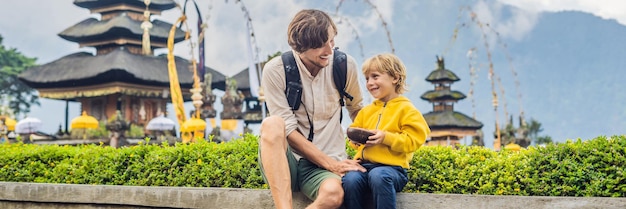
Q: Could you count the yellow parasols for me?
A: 4